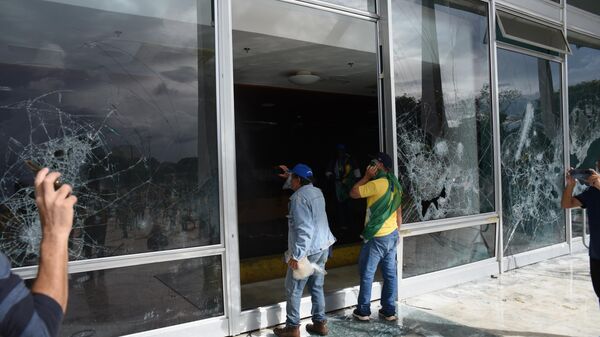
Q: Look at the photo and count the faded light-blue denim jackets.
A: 1